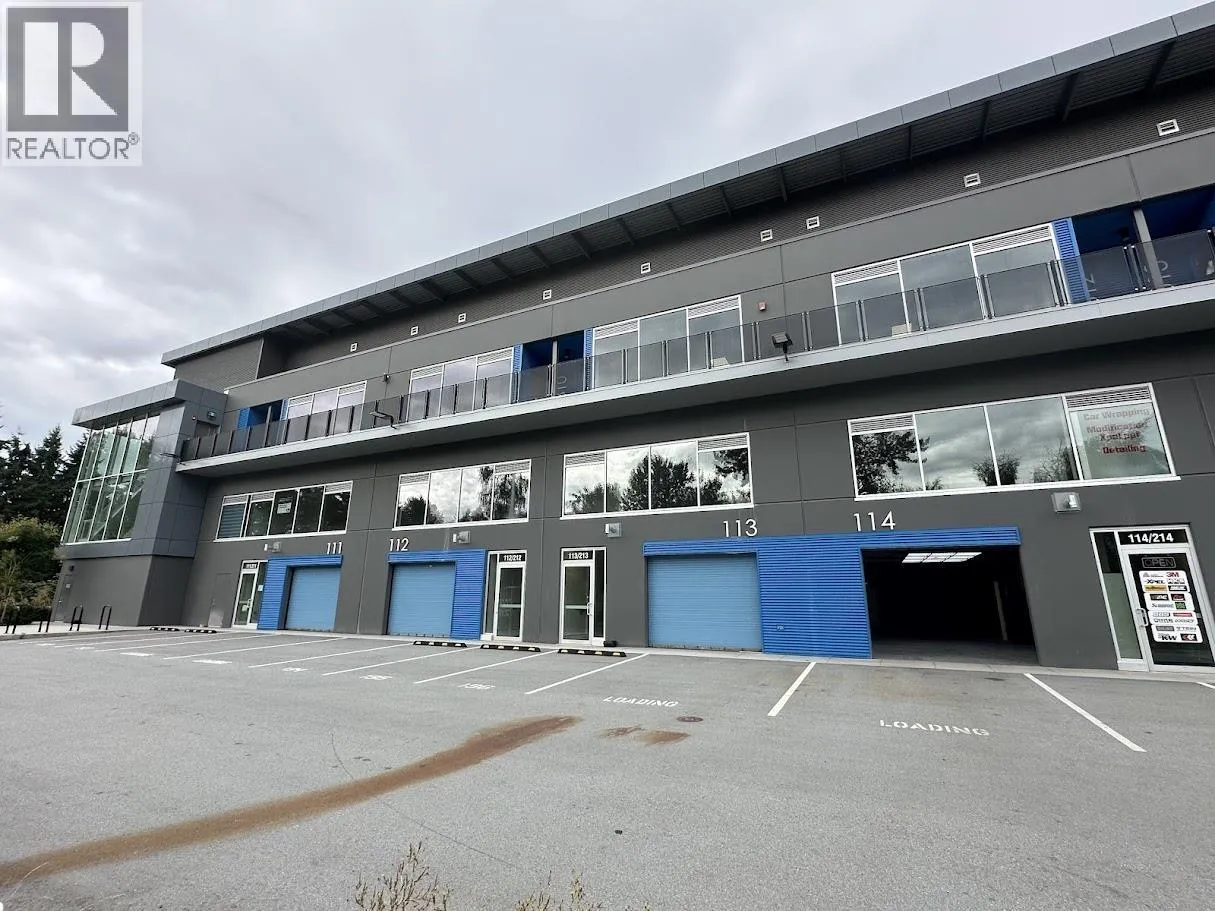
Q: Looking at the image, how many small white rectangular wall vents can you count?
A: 9